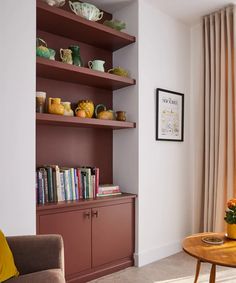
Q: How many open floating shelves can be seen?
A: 3